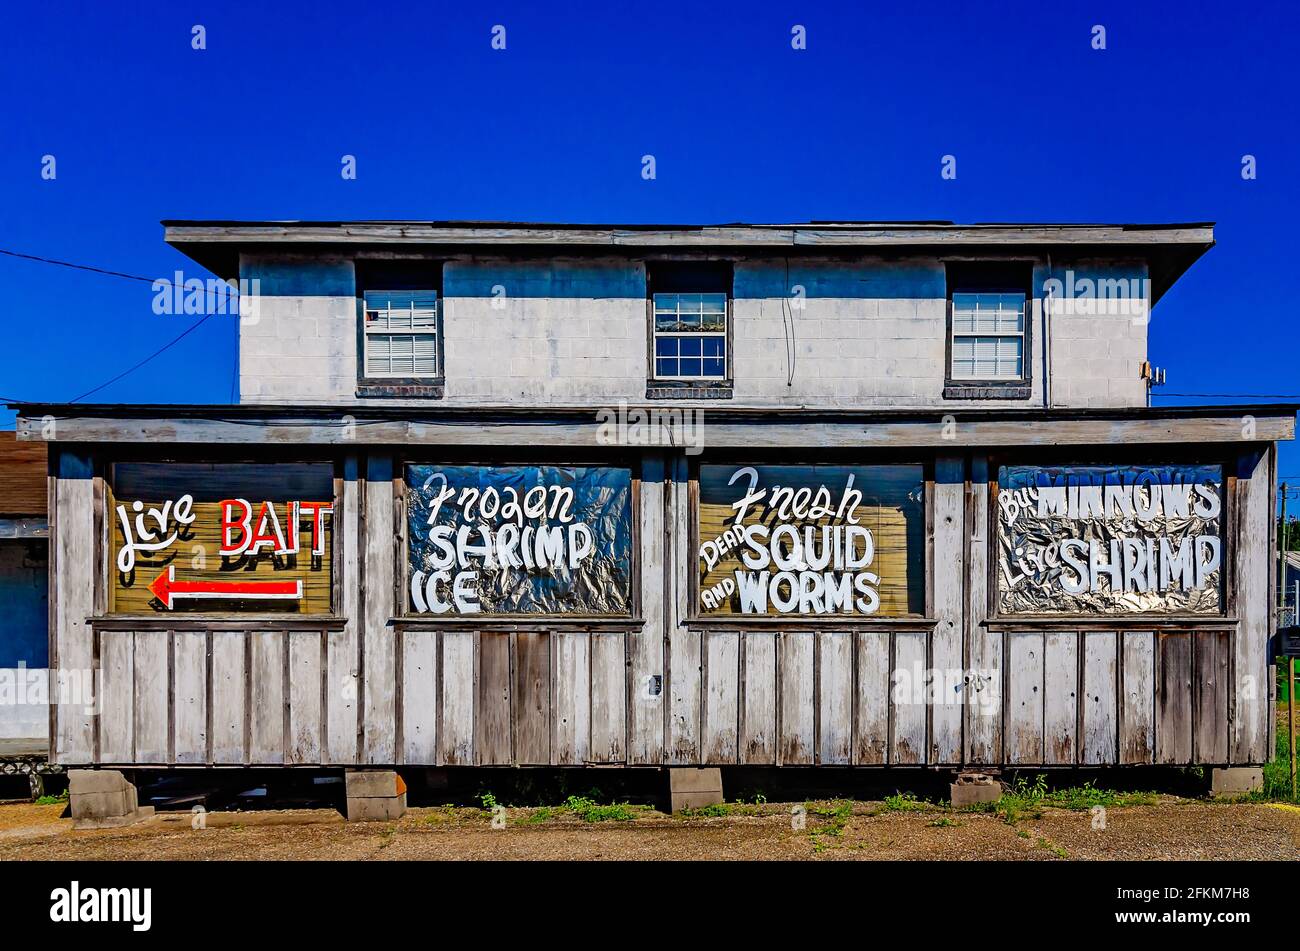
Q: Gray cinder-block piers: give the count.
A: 5